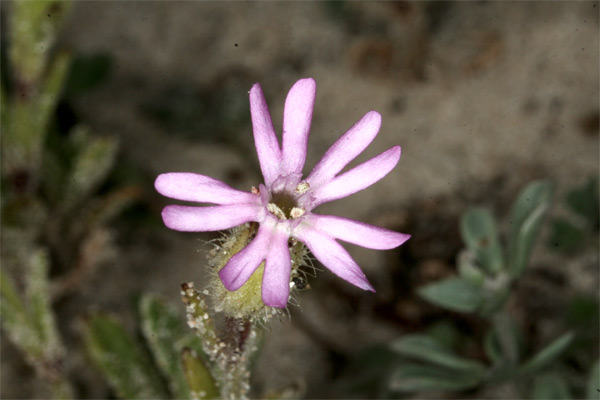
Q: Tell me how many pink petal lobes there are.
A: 10